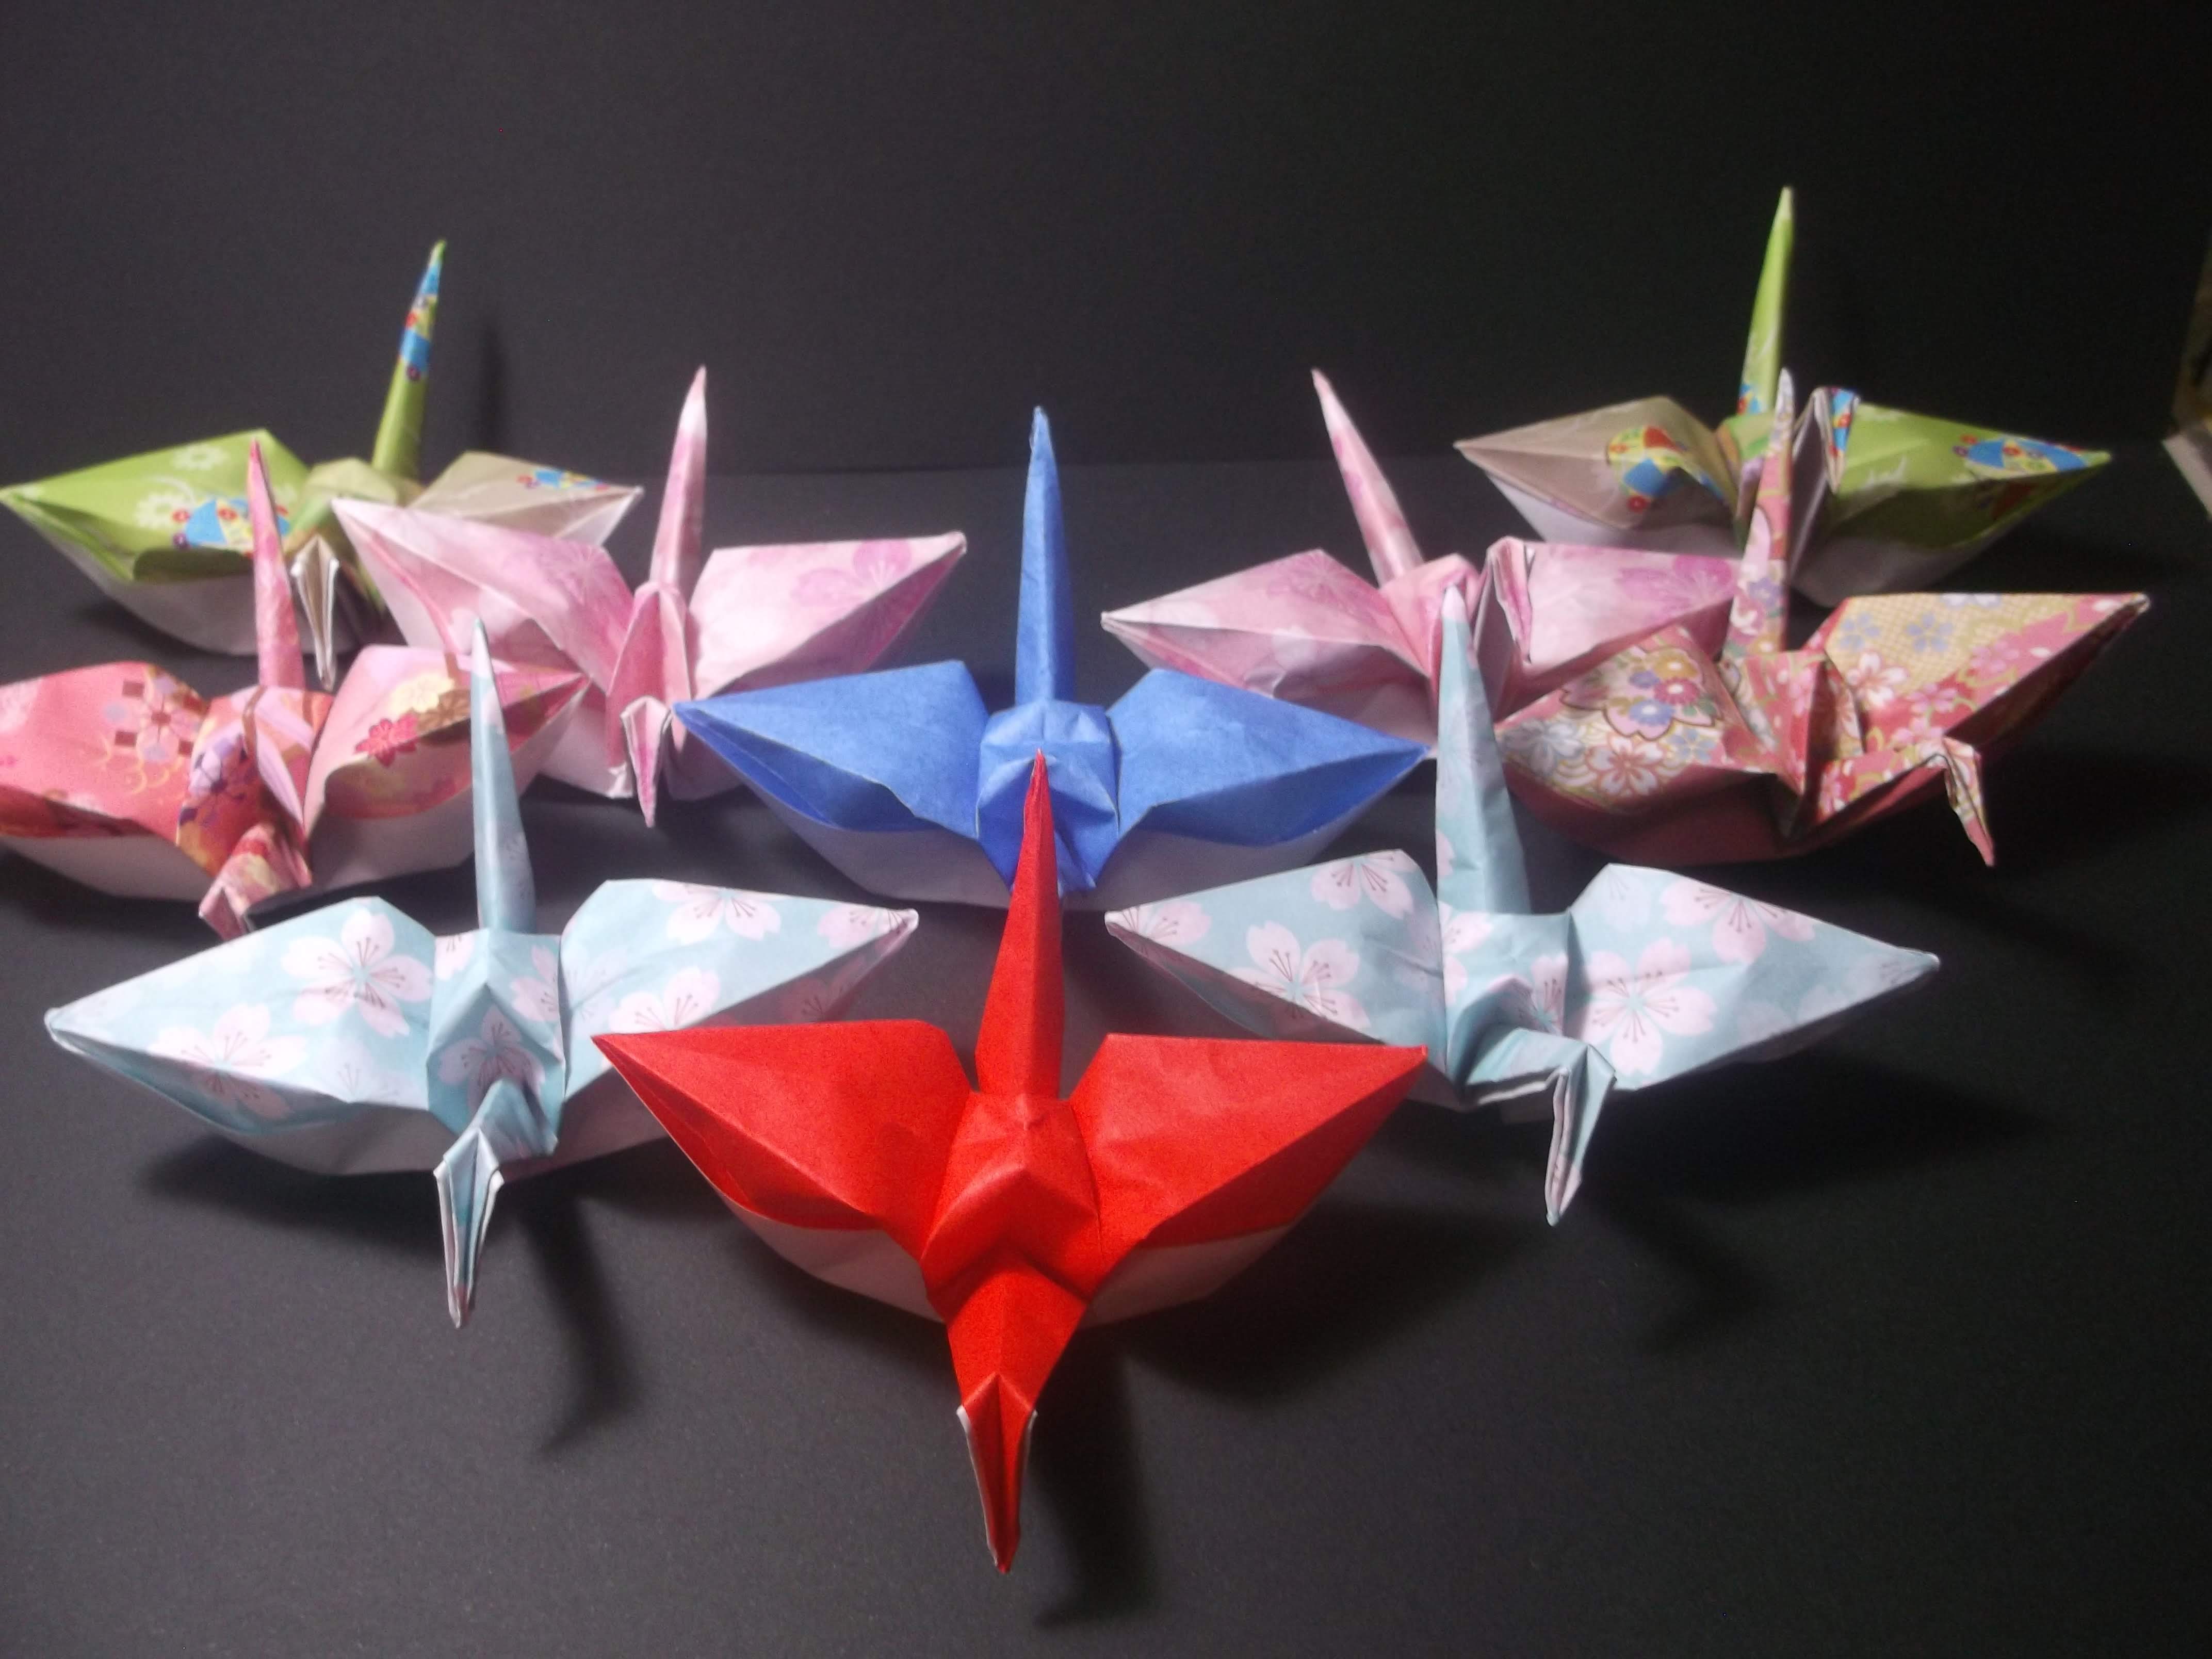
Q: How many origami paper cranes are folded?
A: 10